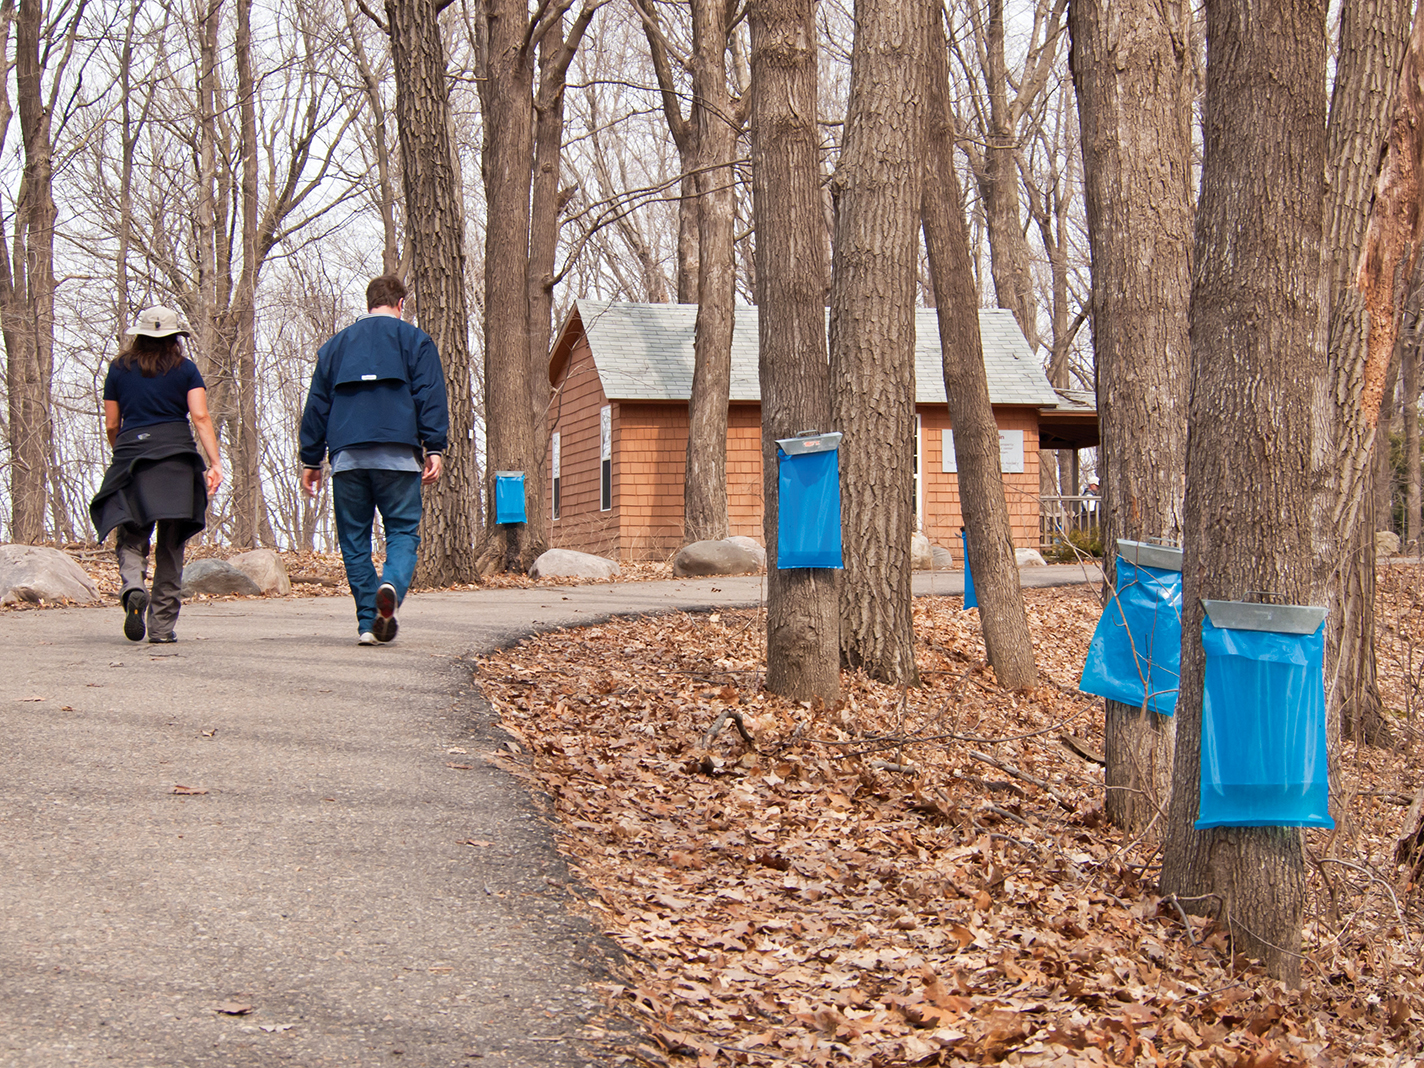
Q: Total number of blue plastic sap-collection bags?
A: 5